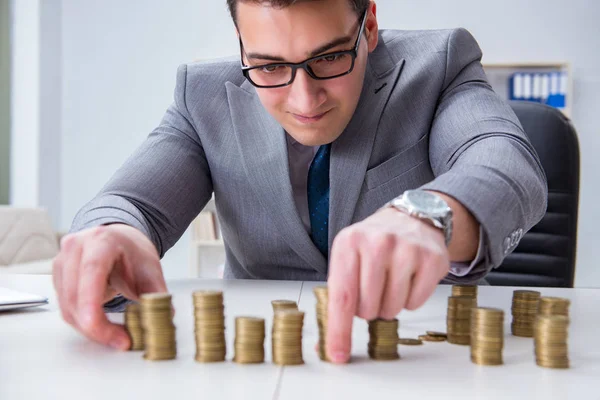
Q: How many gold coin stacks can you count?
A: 14